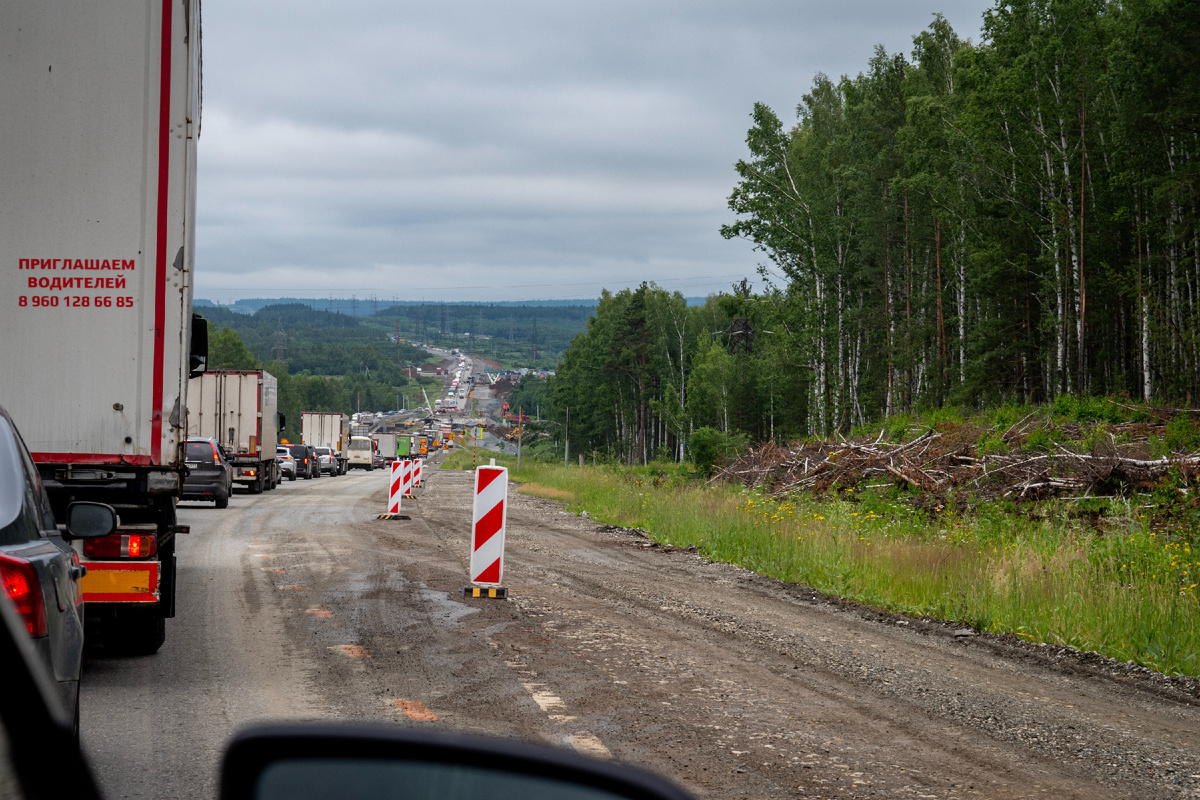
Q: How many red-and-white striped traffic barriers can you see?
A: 4